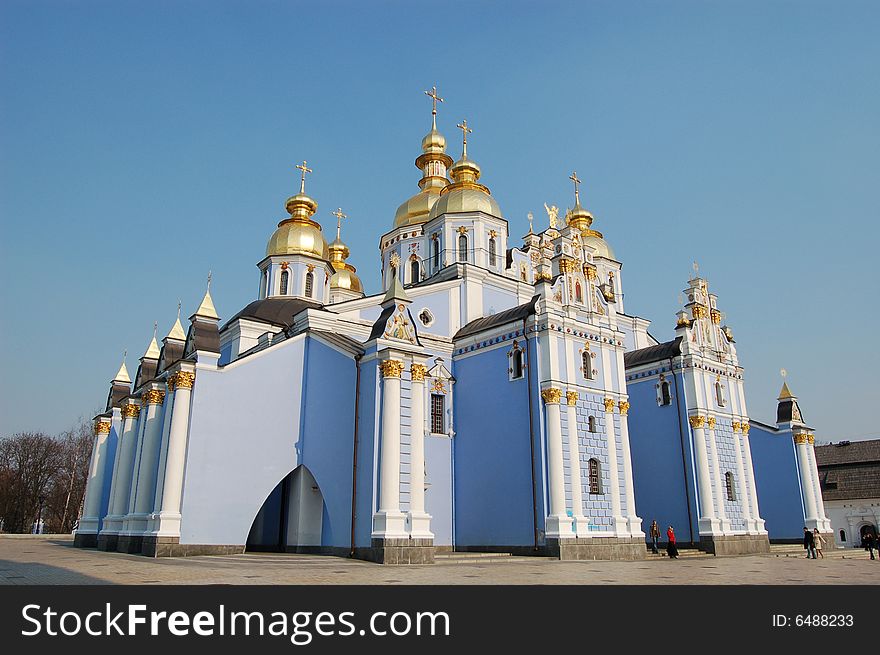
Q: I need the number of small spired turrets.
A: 6